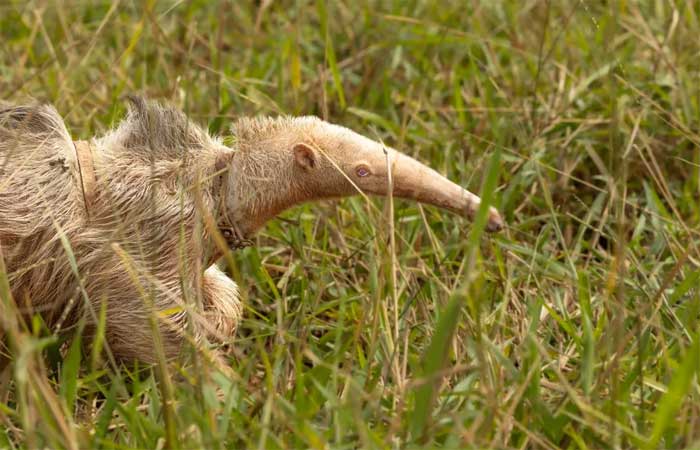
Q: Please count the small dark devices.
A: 1